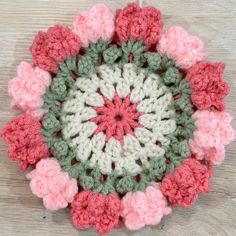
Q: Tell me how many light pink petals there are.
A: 6